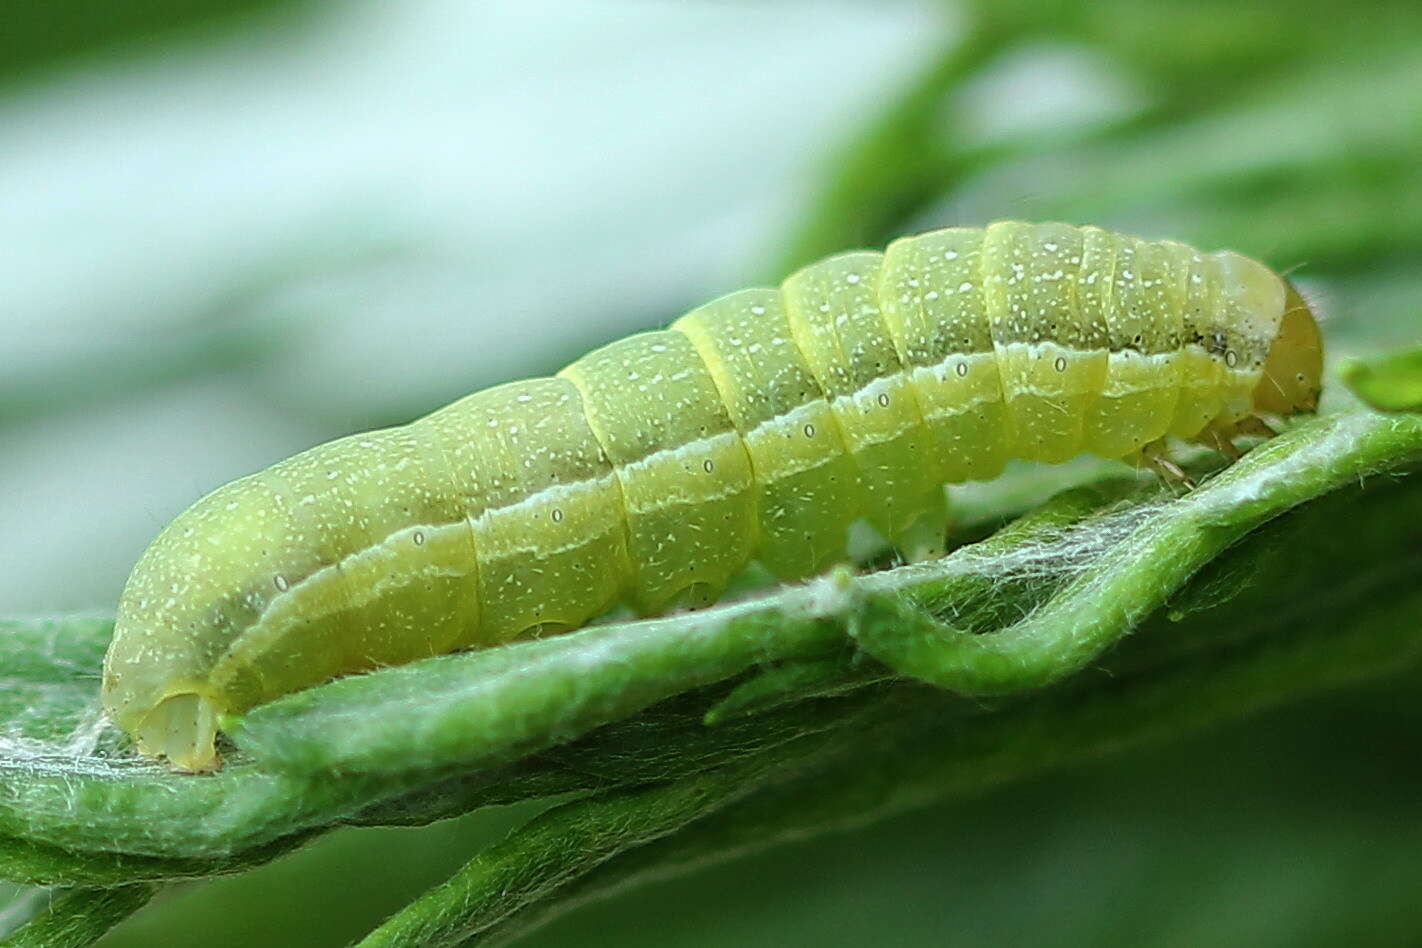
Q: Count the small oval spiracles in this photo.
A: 9